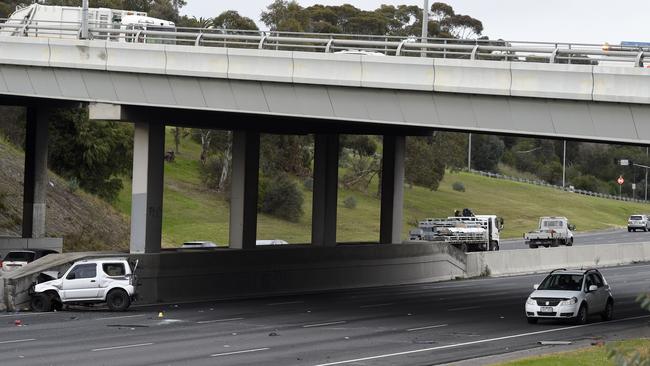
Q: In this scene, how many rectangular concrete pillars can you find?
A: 5